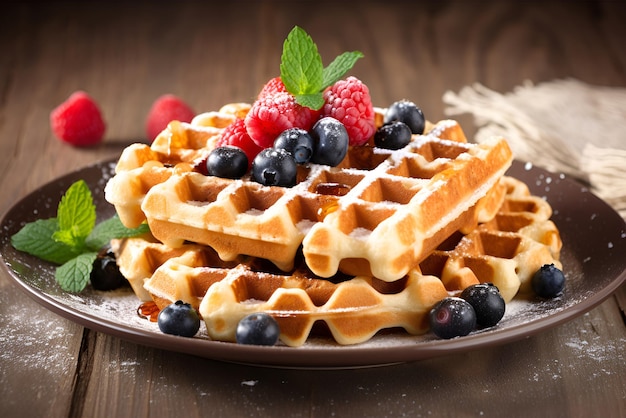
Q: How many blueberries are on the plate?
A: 12